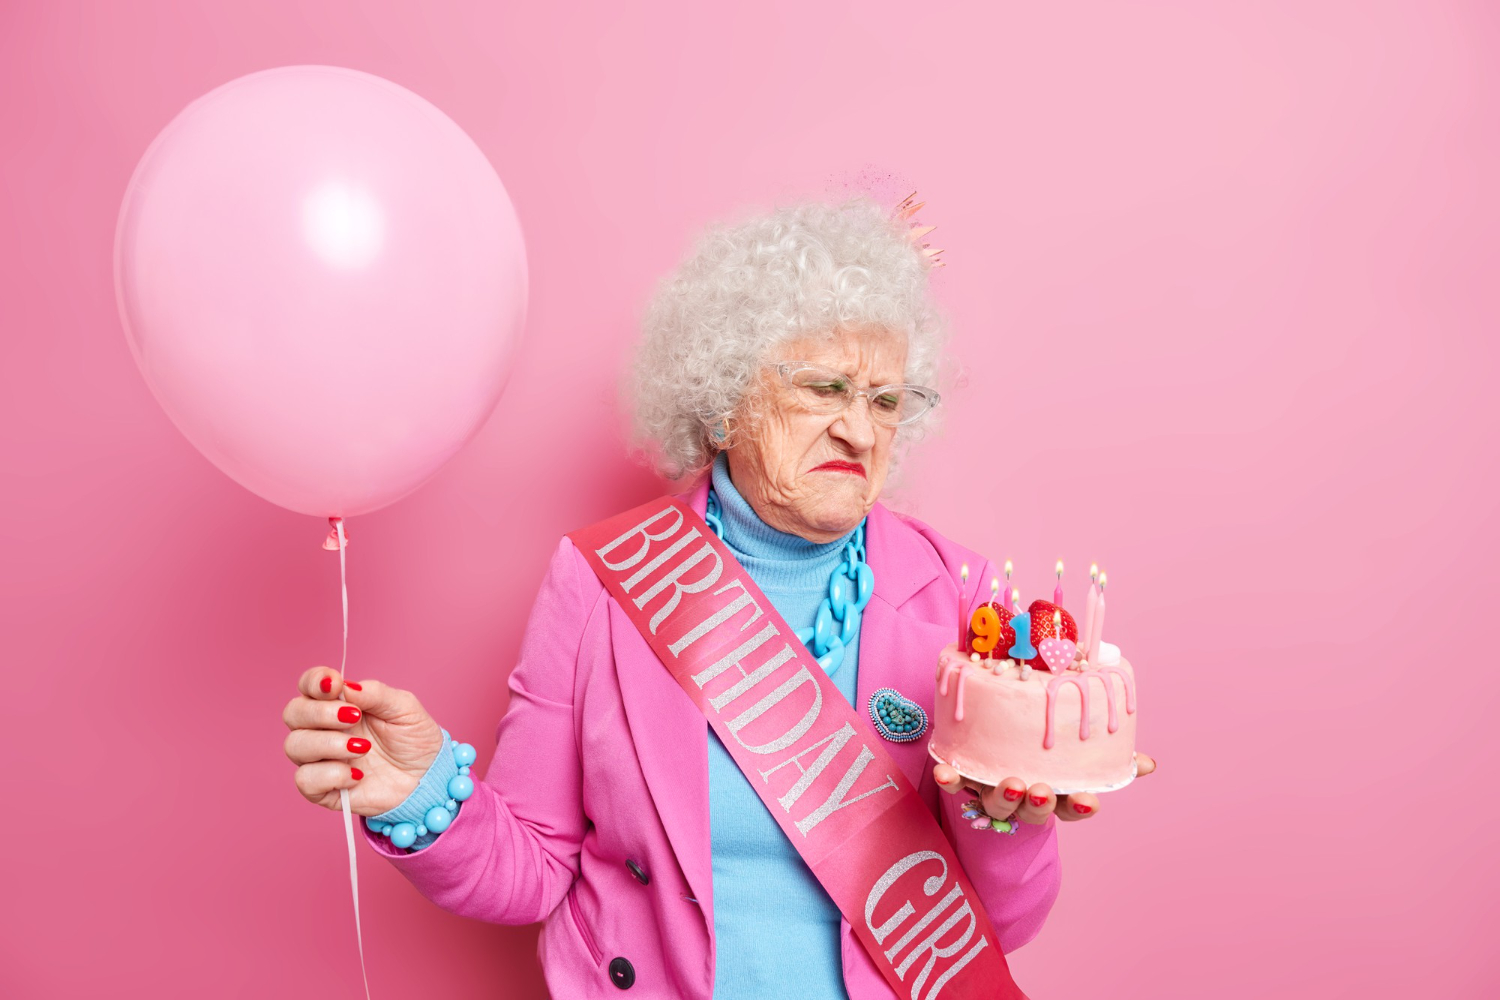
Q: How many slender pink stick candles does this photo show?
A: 5